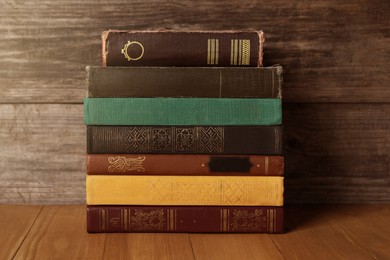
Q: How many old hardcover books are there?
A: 7